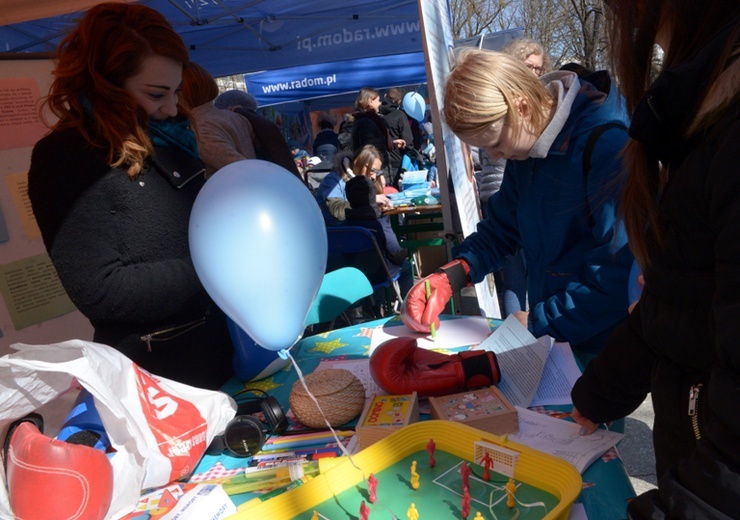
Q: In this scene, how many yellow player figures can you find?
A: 5